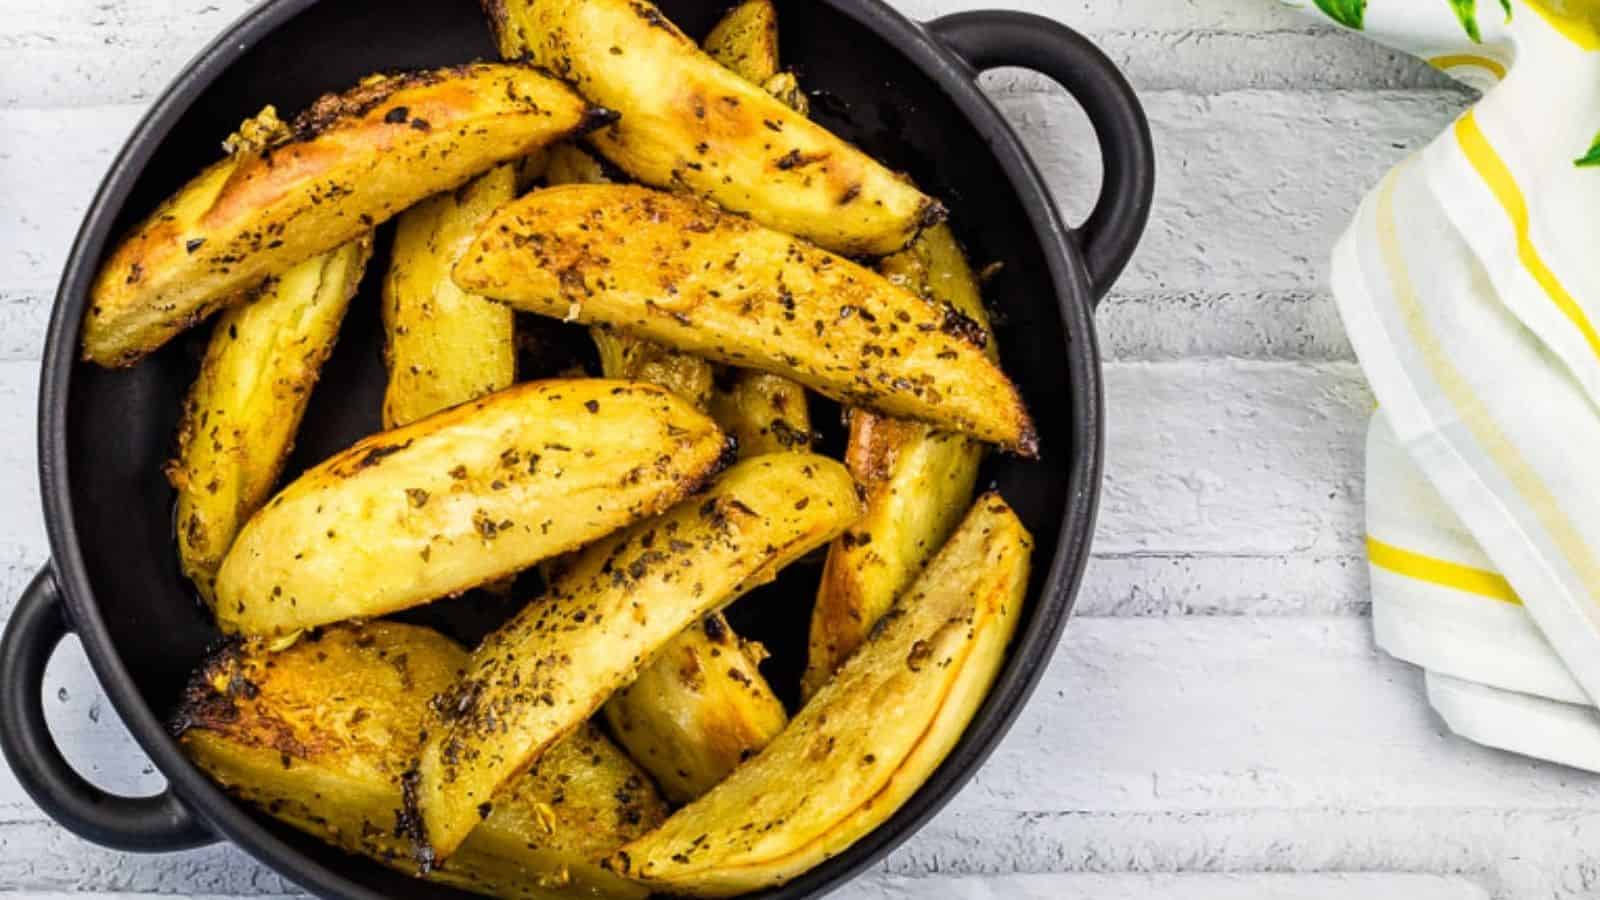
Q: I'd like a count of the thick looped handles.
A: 2